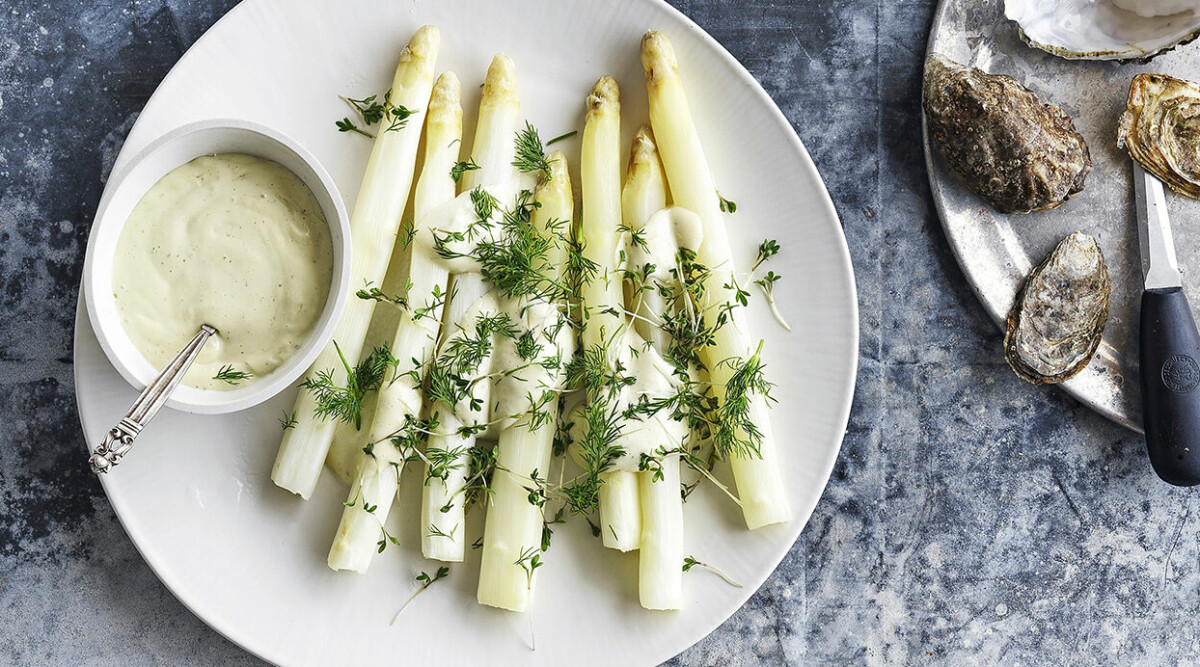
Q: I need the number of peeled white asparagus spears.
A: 7